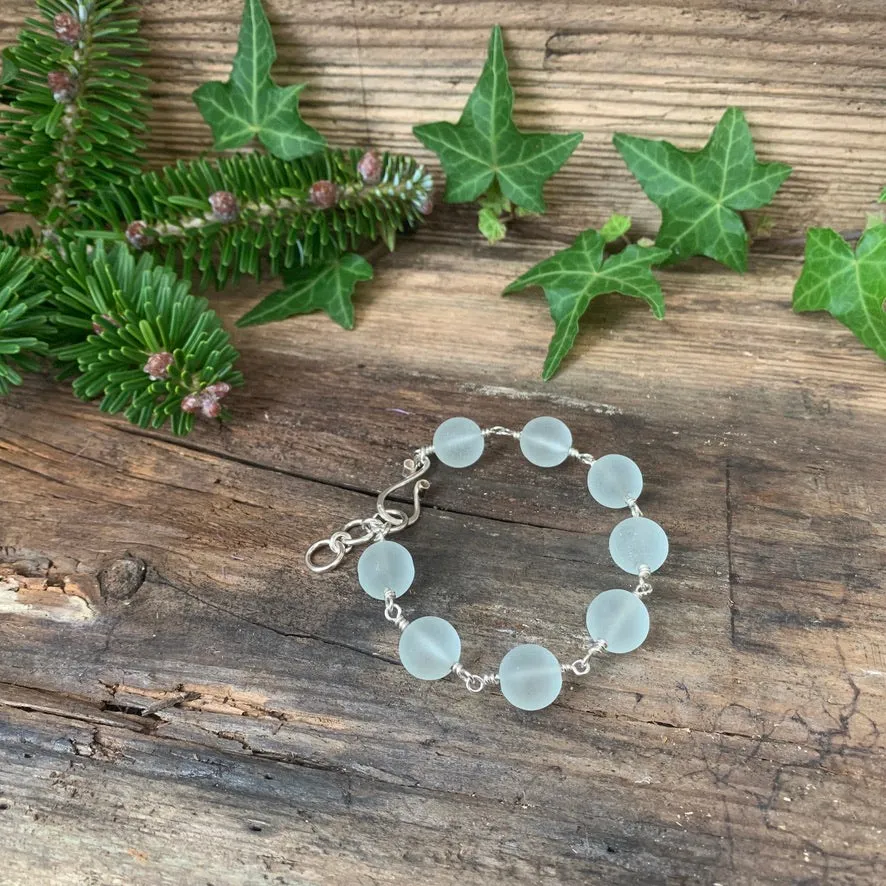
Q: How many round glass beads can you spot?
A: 8